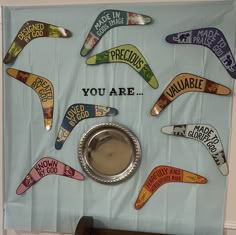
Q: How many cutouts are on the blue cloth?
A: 10